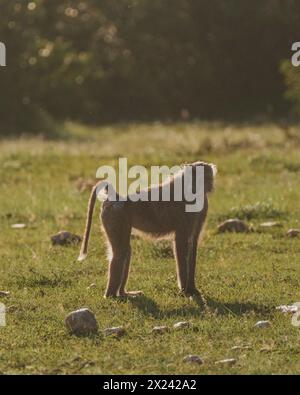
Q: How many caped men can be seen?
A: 0